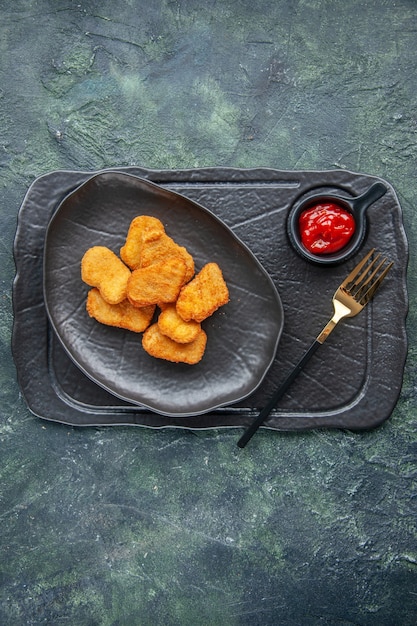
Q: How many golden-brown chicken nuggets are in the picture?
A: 8